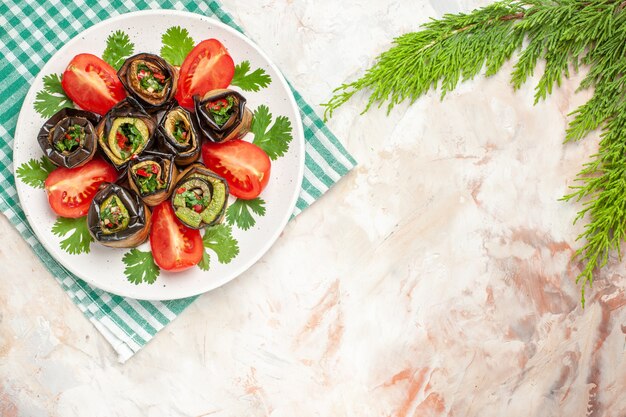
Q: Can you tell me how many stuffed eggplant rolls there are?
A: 8